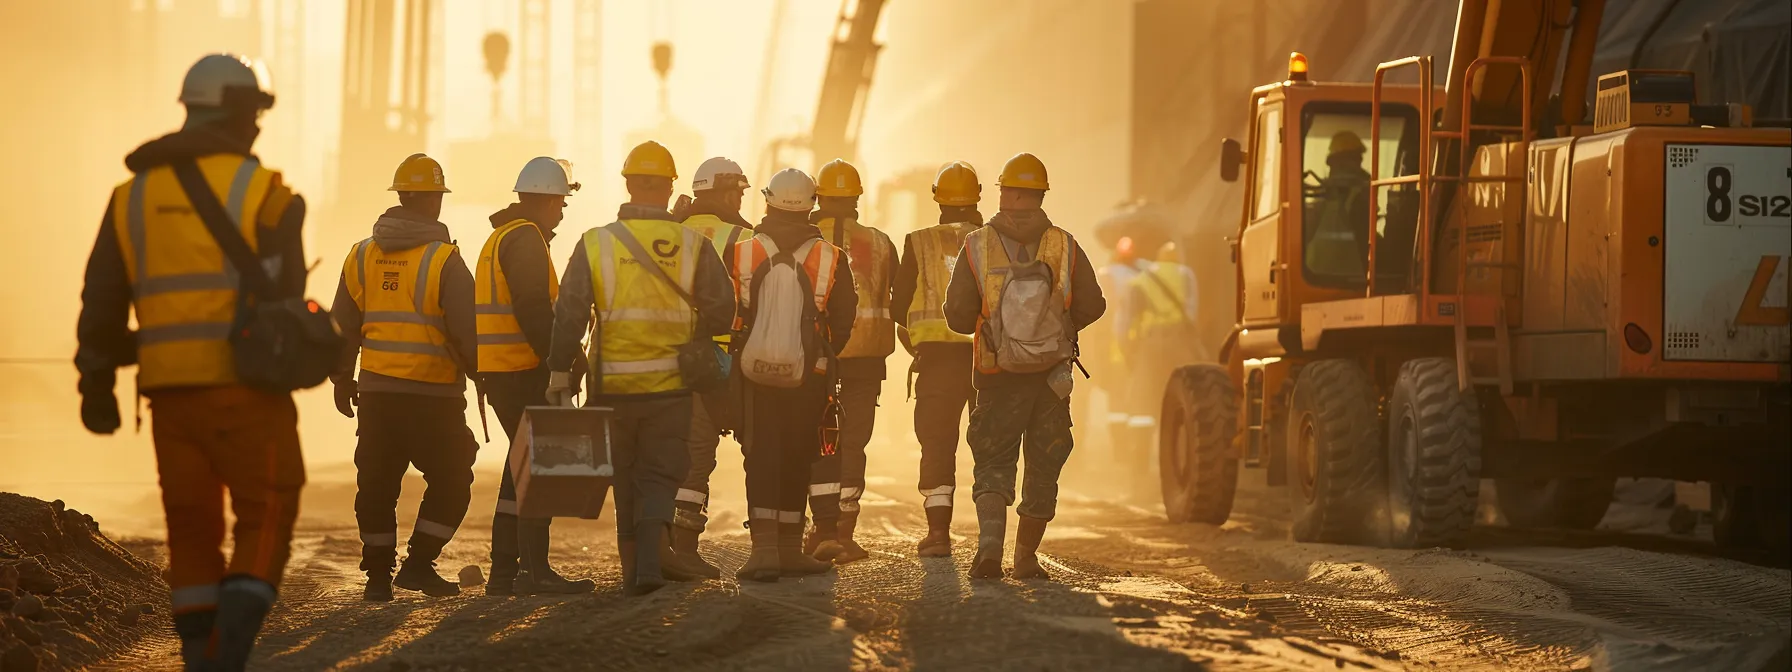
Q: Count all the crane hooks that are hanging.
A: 2